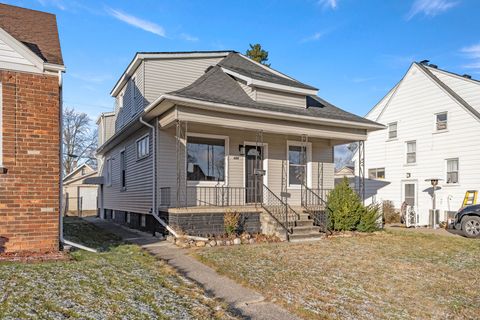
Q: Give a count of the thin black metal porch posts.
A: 4